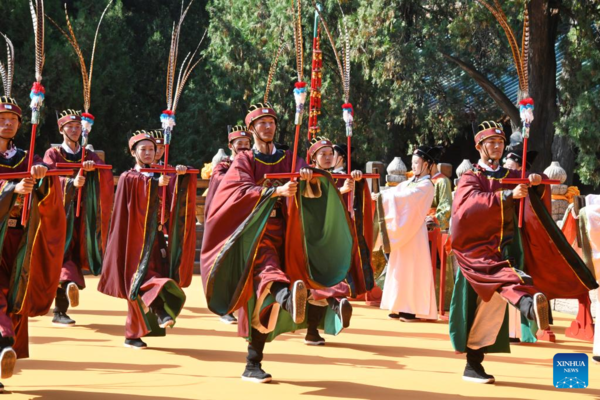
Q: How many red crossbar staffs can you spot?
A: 6